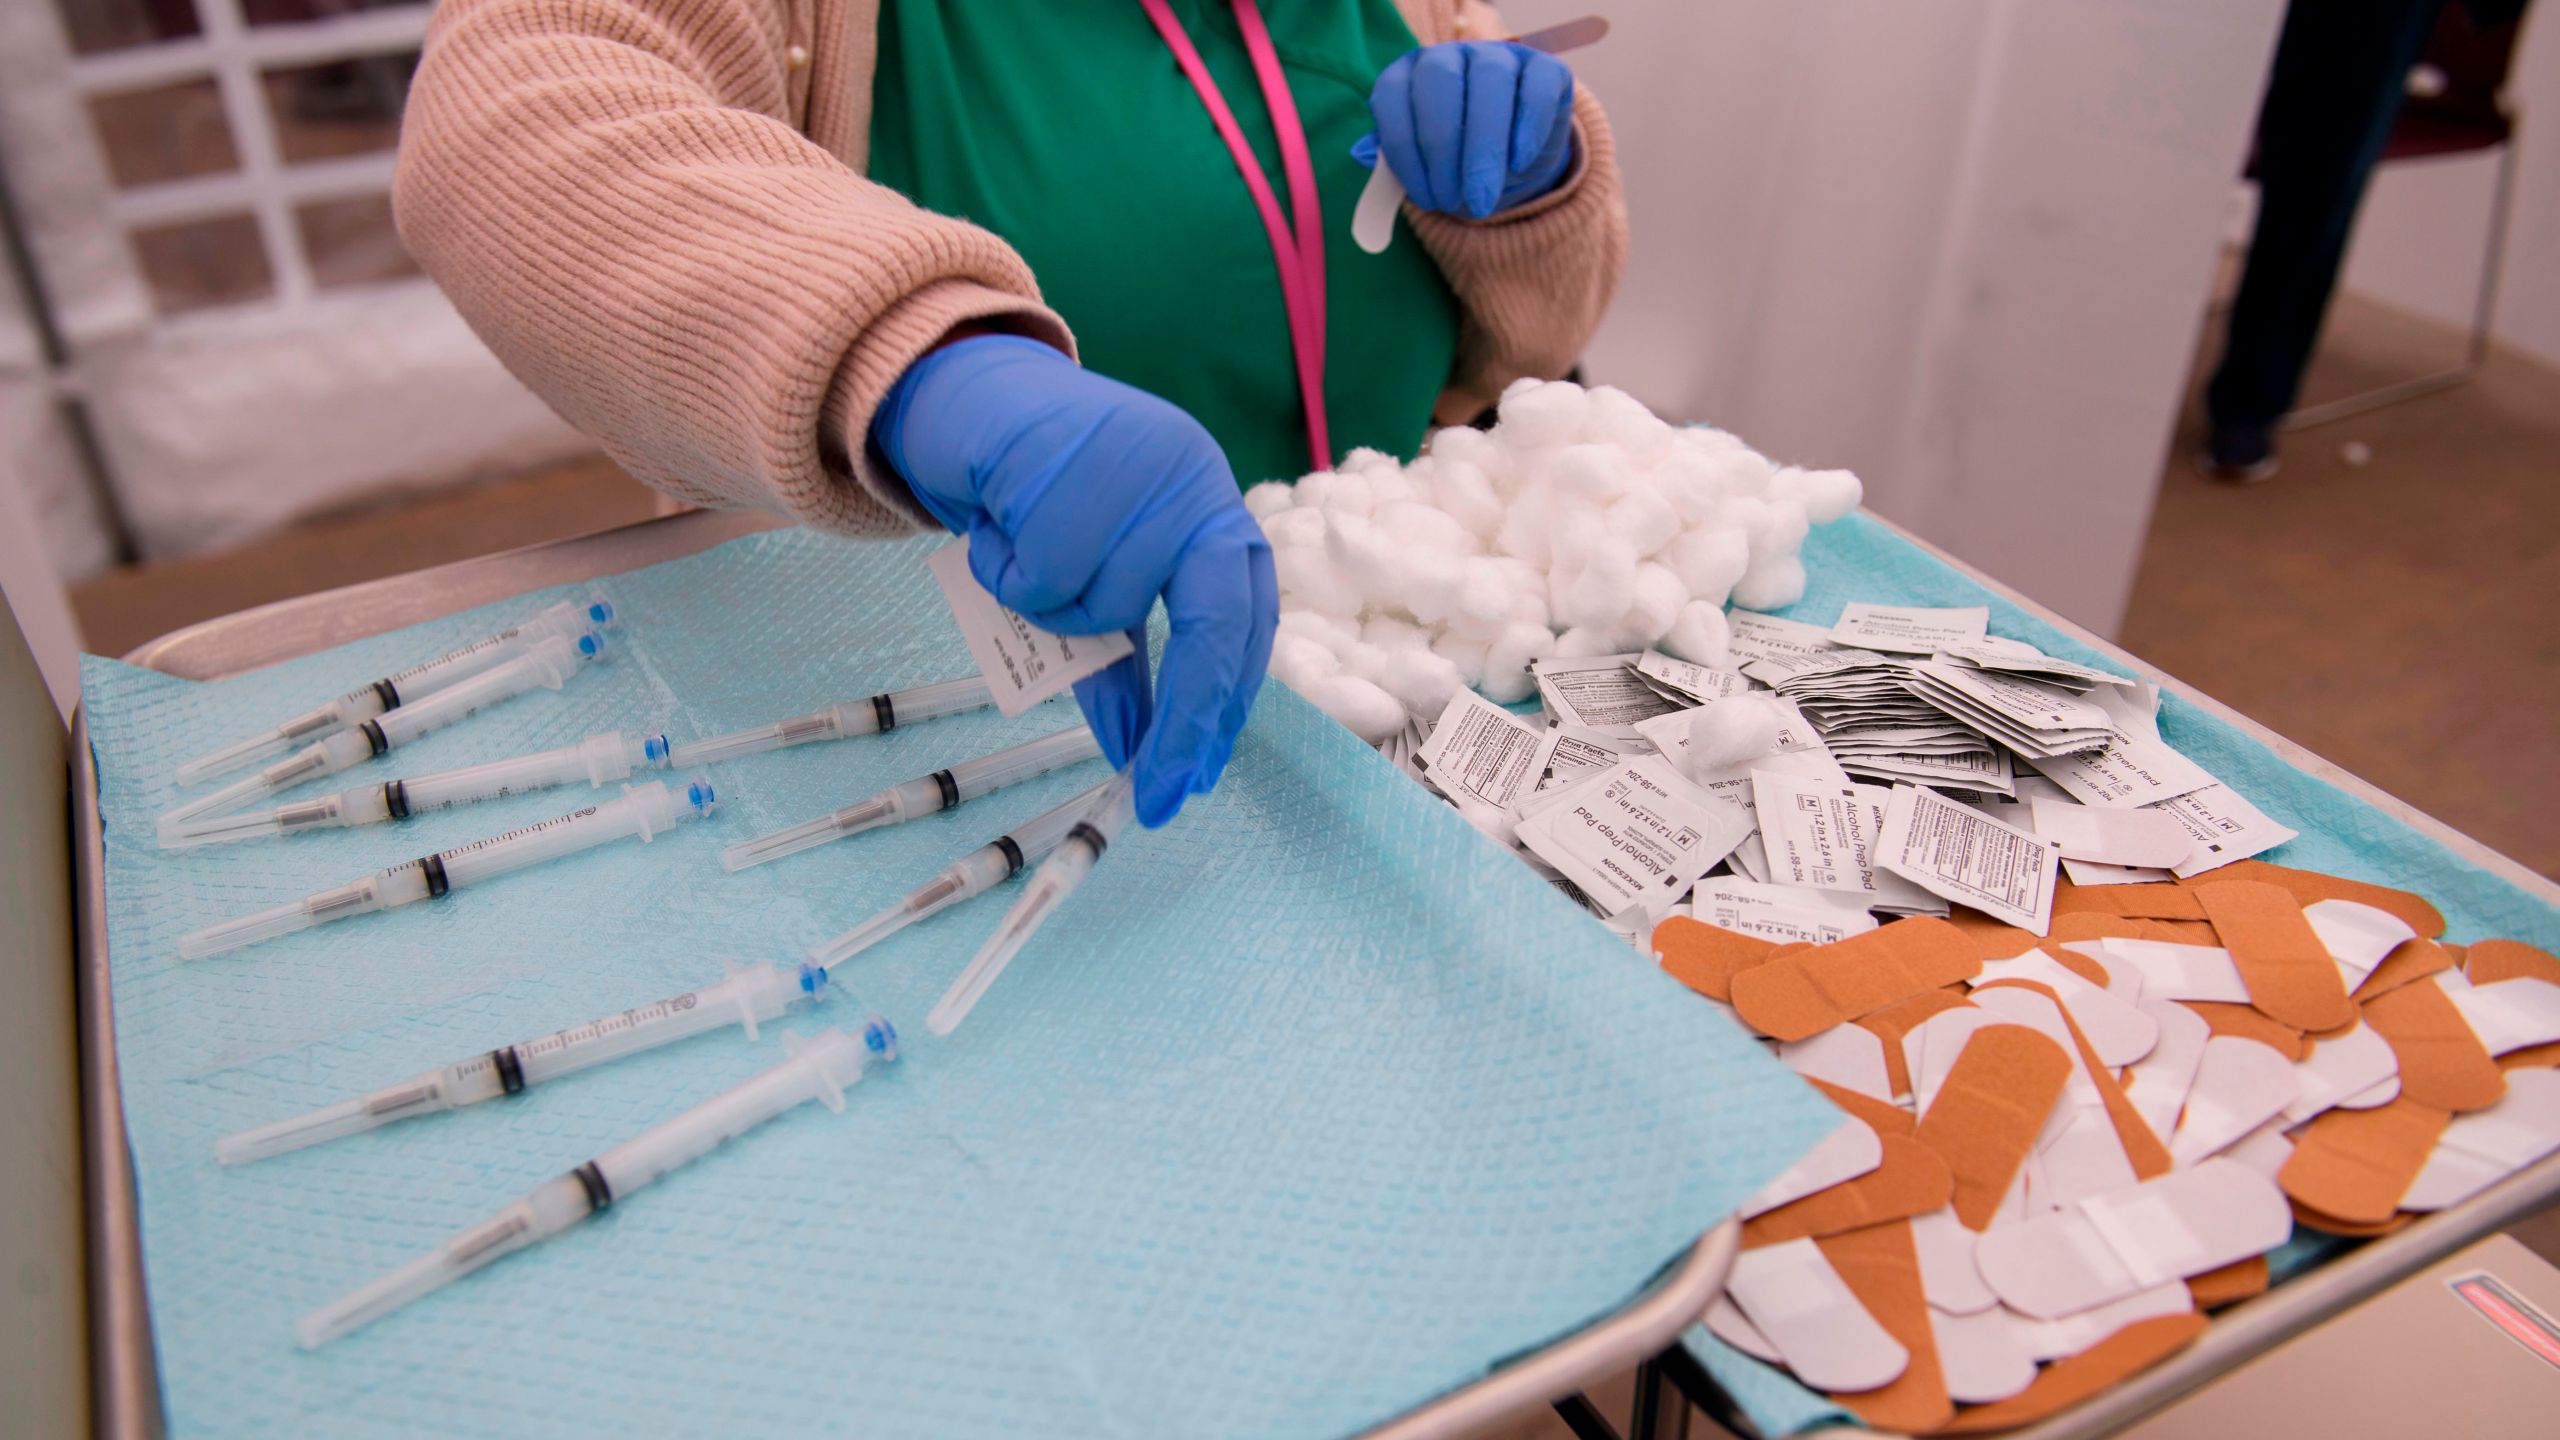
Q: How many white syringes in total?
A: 10